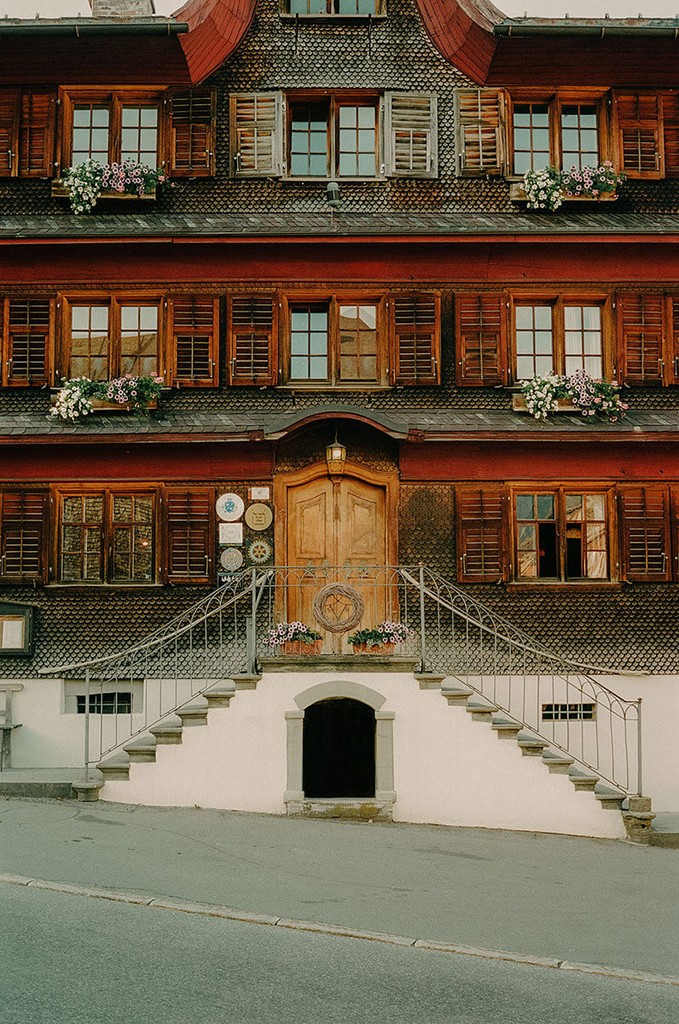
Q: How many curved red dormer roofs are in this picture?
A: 2